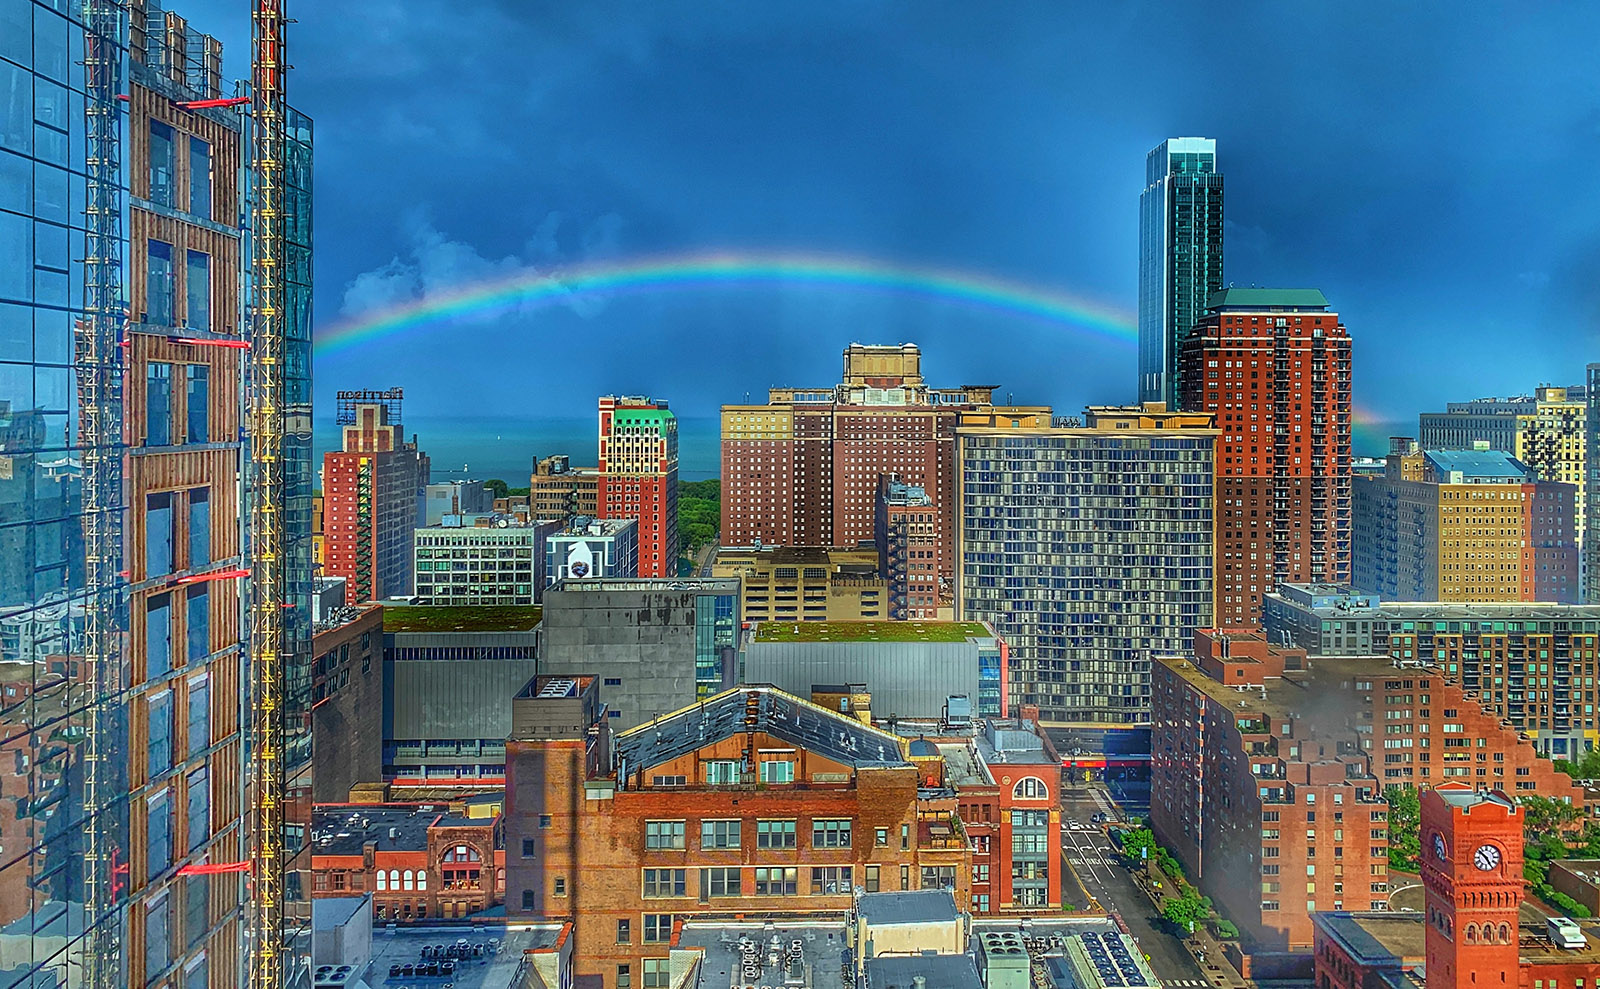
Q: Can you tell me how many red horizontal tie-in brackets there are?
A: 4